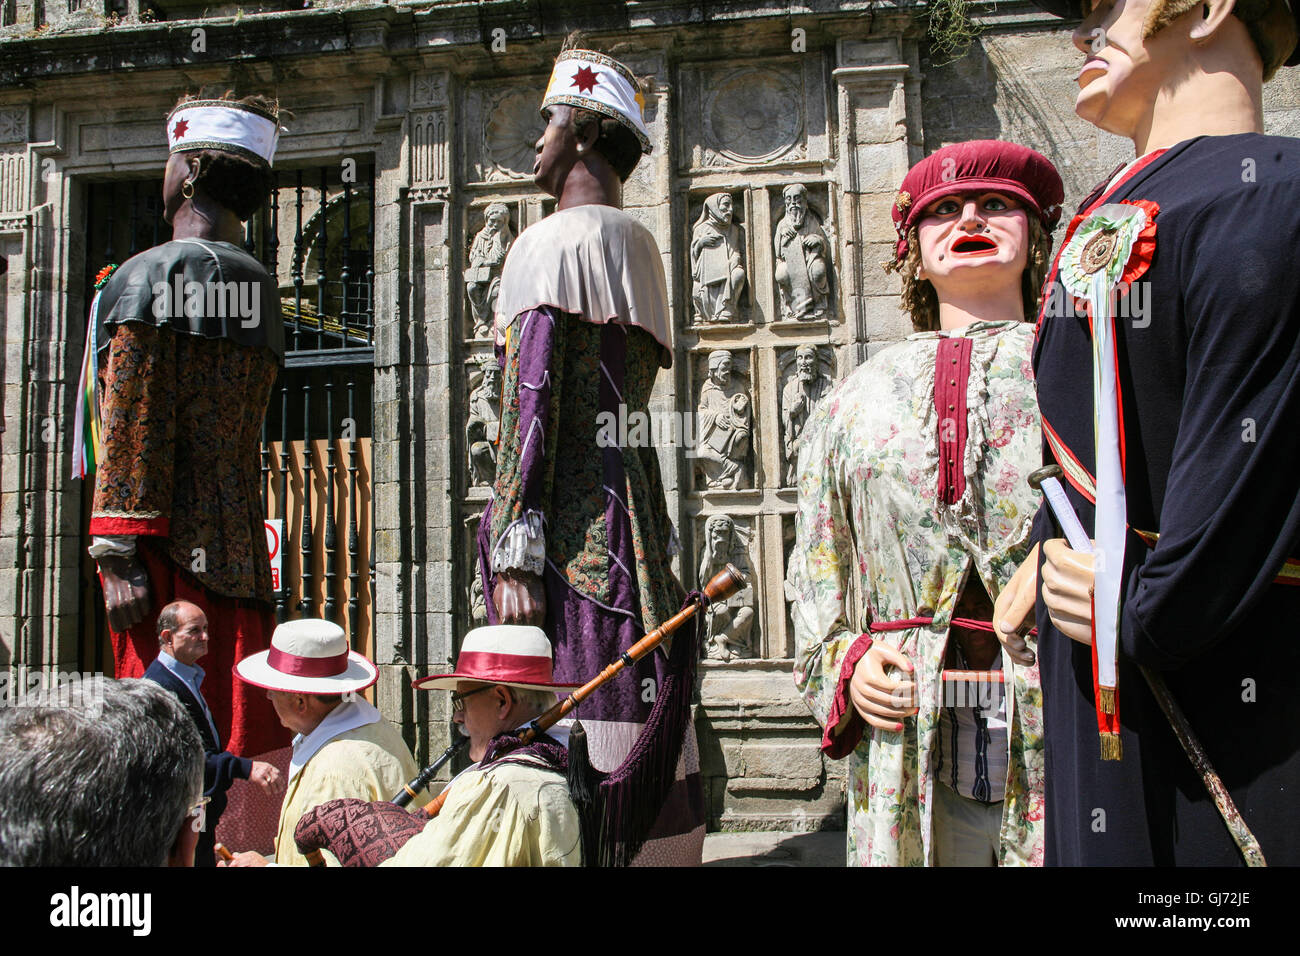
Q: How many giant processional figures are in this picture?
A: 4